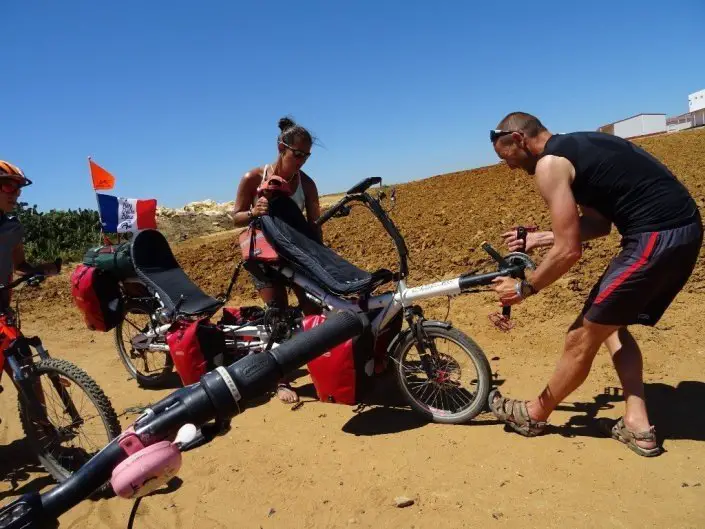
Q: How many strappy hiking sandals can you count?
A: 2